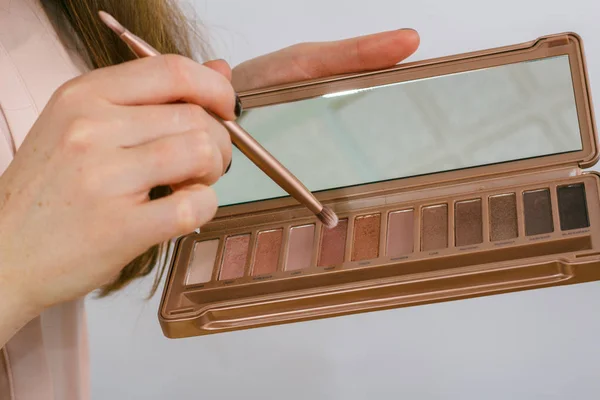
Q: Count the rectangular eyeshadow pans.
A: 12